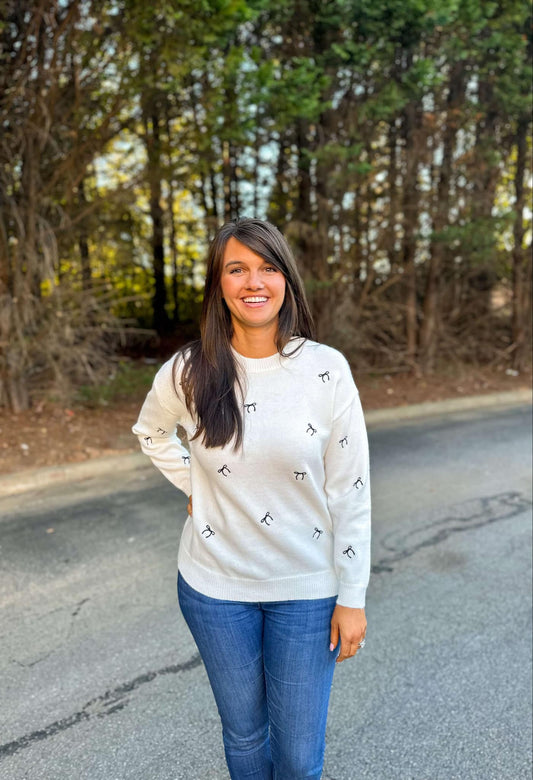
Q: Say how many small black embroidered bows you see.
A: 14